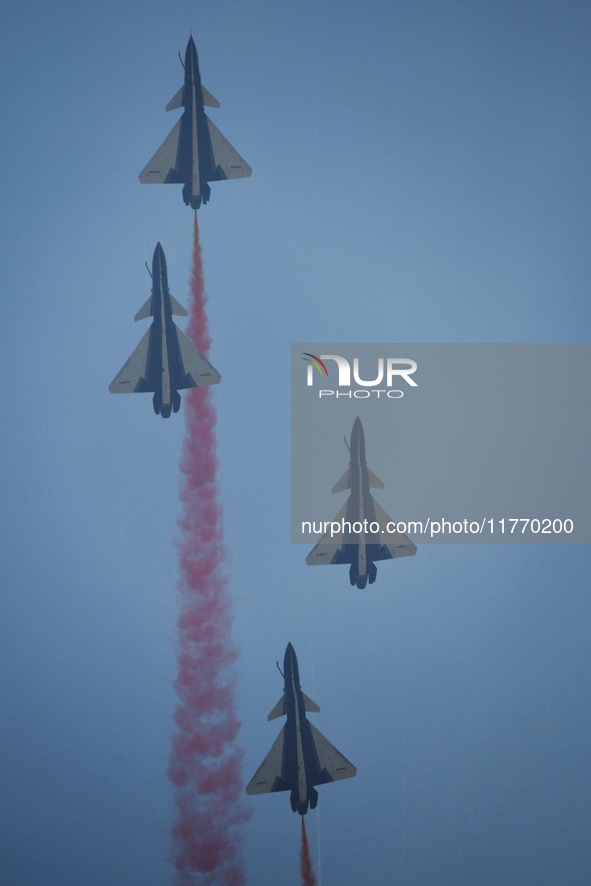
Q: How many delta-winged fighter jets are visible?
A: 4